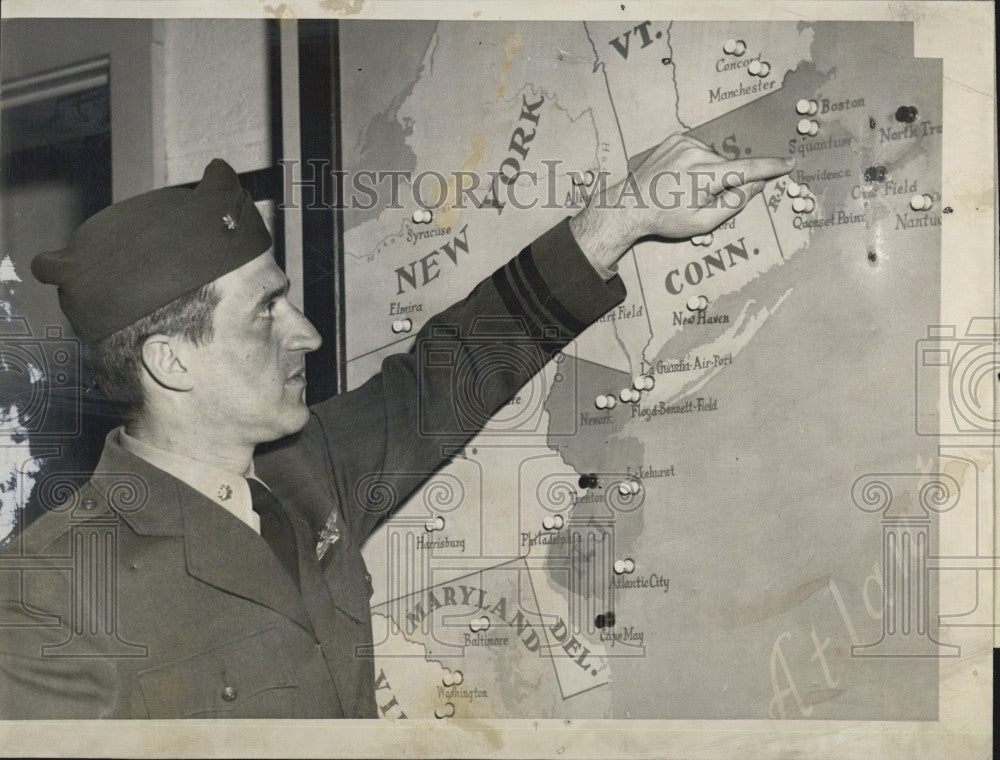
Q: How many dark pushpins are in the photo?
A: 4